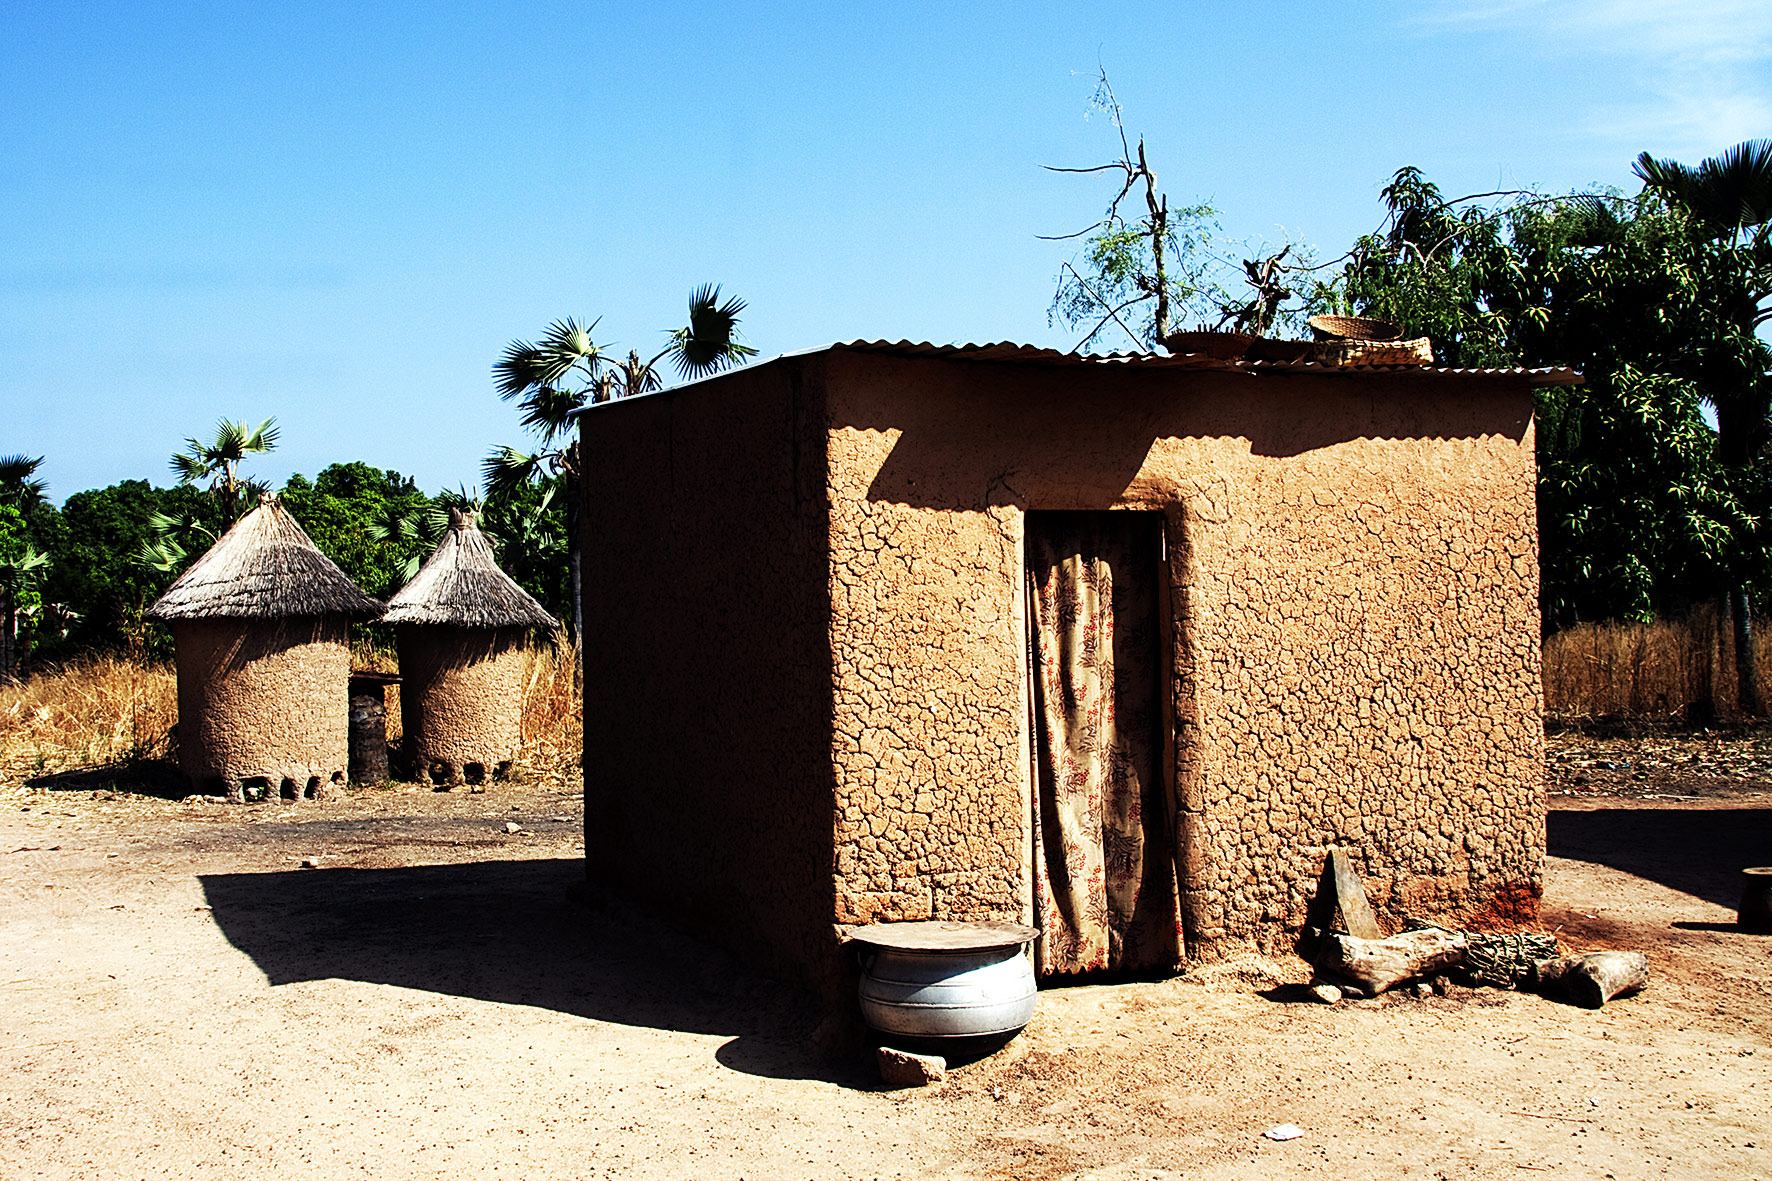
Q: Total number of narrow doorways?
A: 1